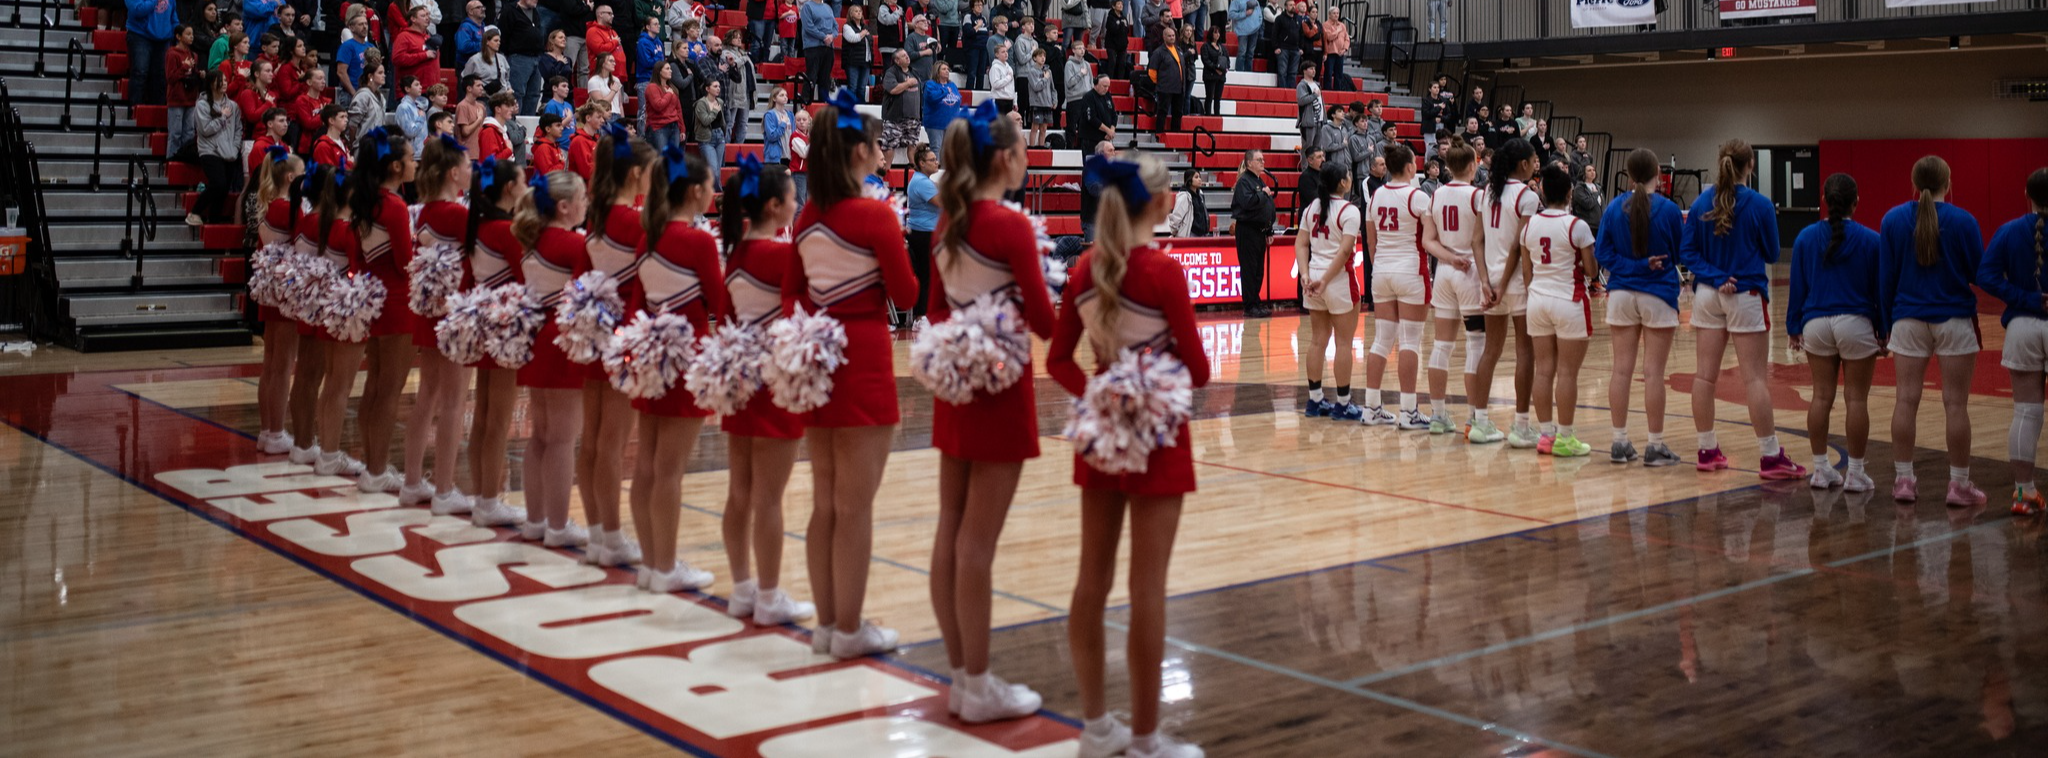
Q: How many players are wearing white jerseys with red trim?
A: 5